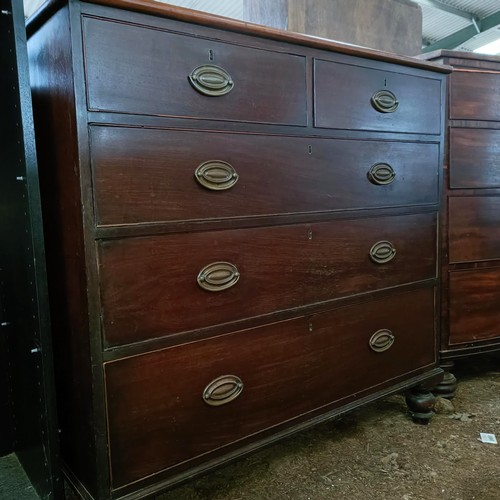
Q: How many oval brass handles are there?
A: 8